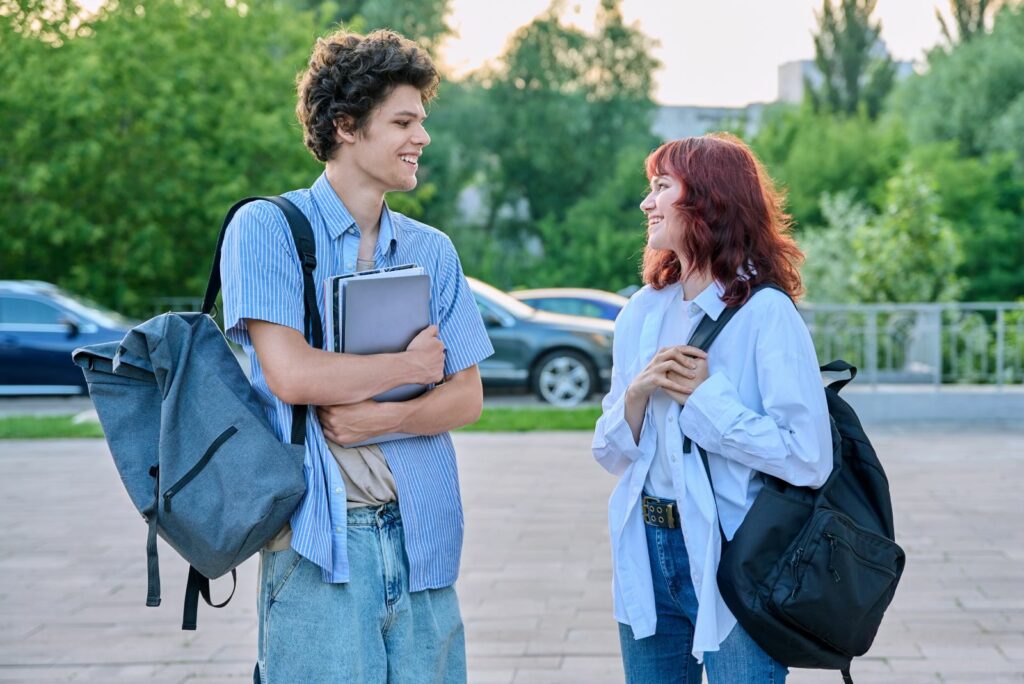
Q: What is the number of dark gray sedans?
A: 1